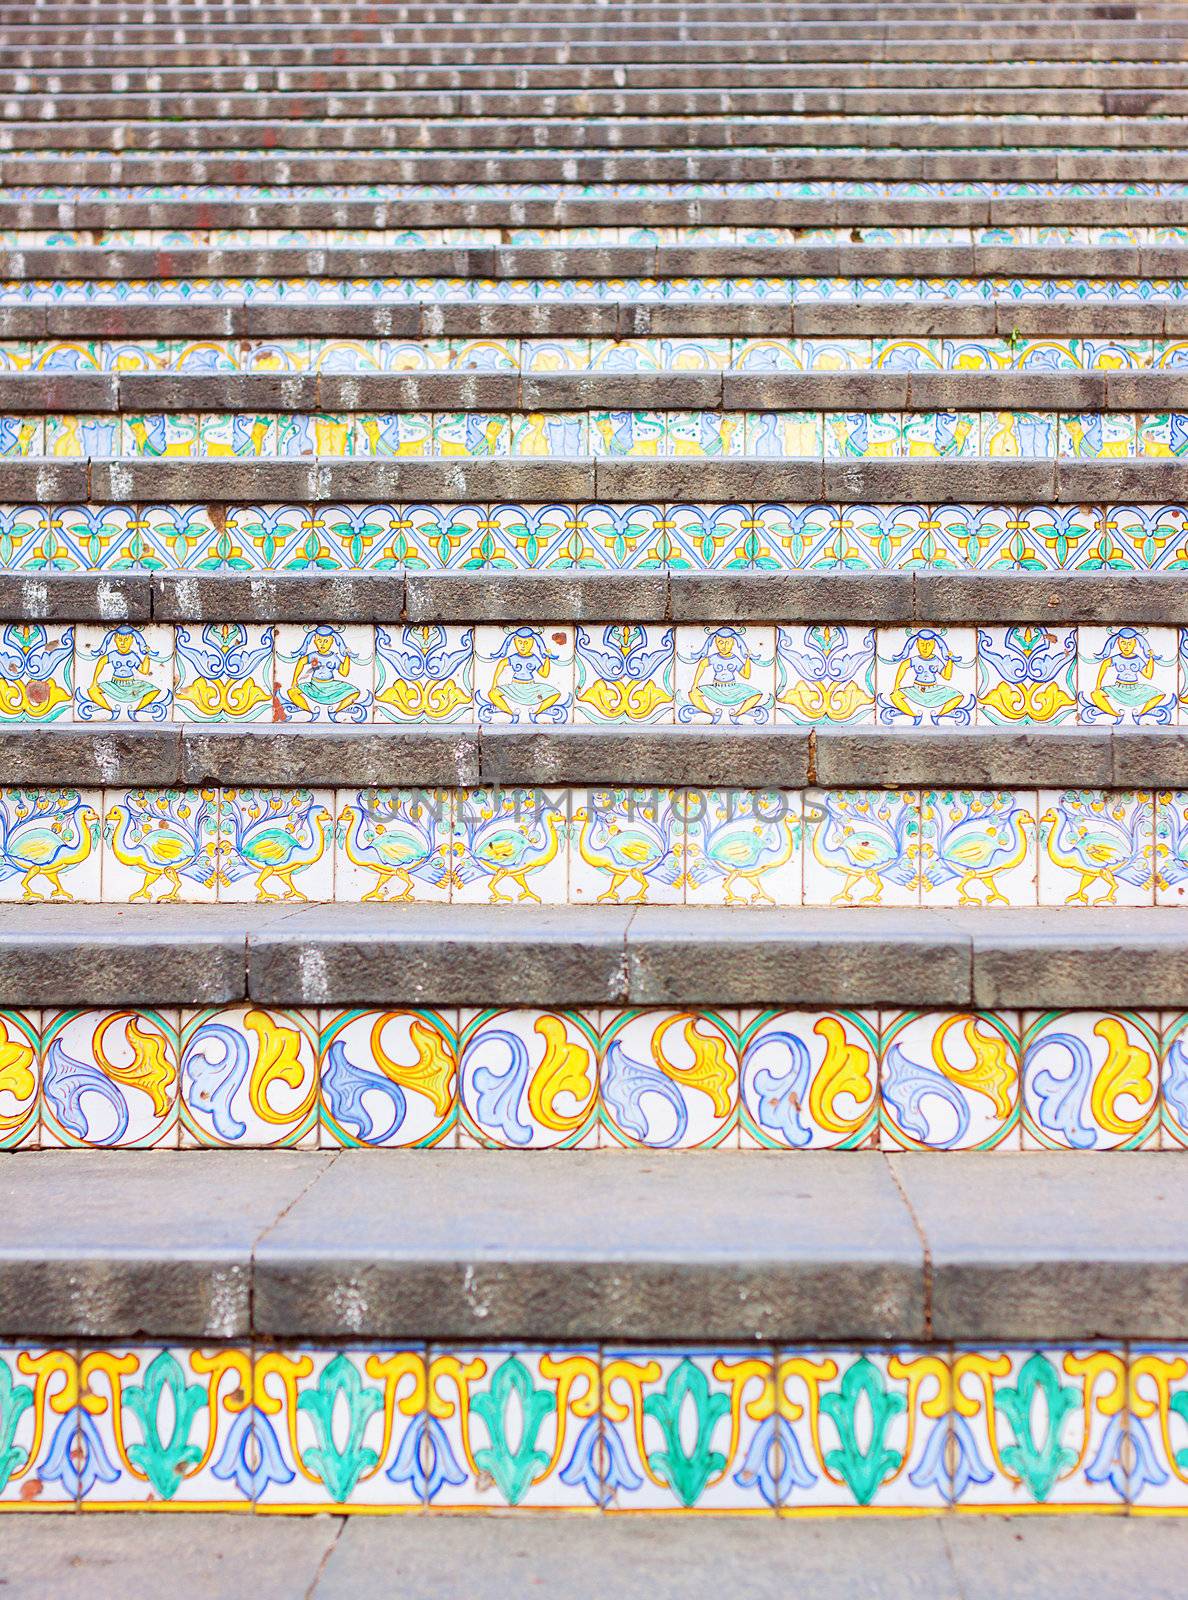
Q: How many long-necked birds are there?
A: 10